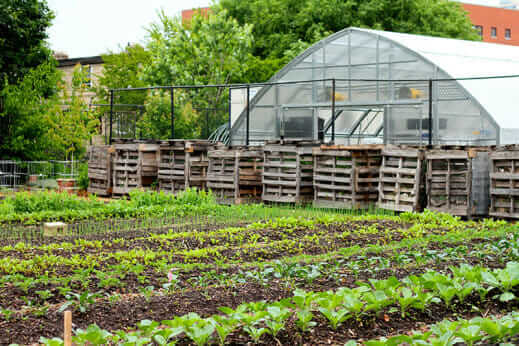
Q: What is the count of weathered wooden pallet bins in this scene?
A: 9